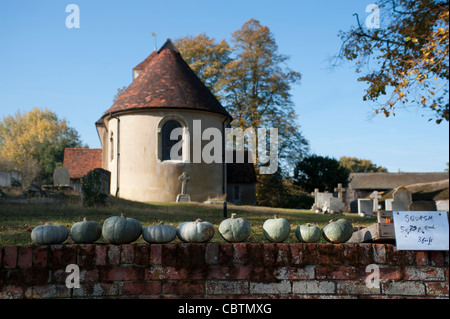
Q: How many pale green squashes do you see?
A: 9